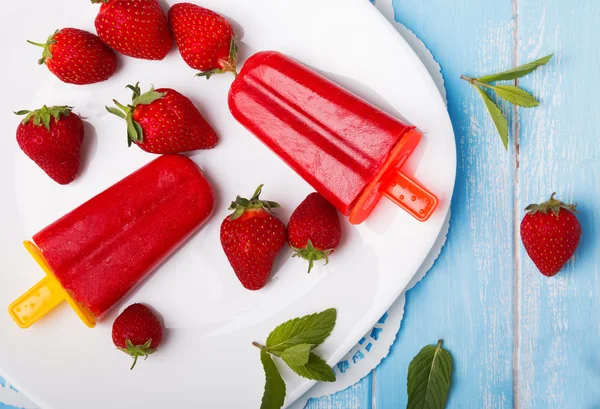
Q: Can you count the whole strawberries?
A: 9